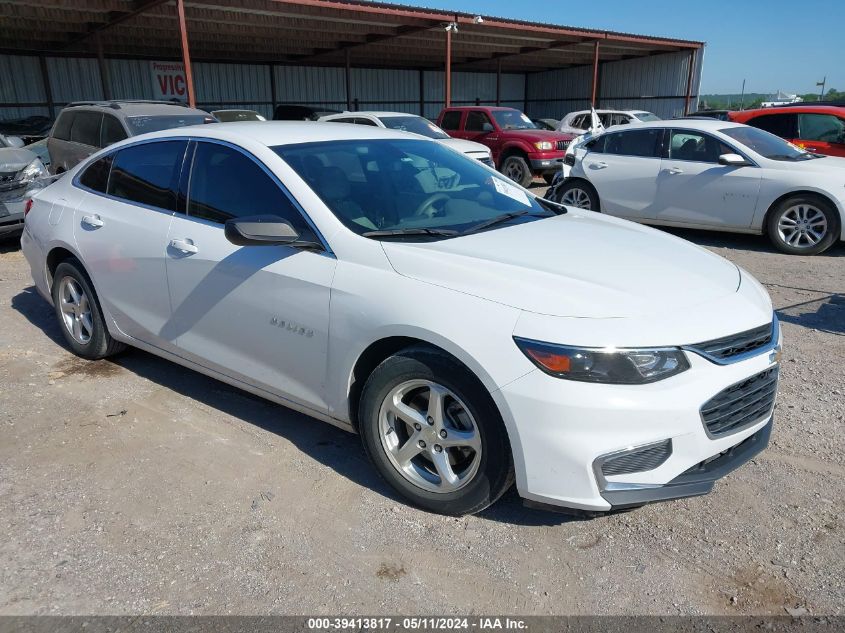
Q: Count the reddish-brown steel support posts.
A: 4